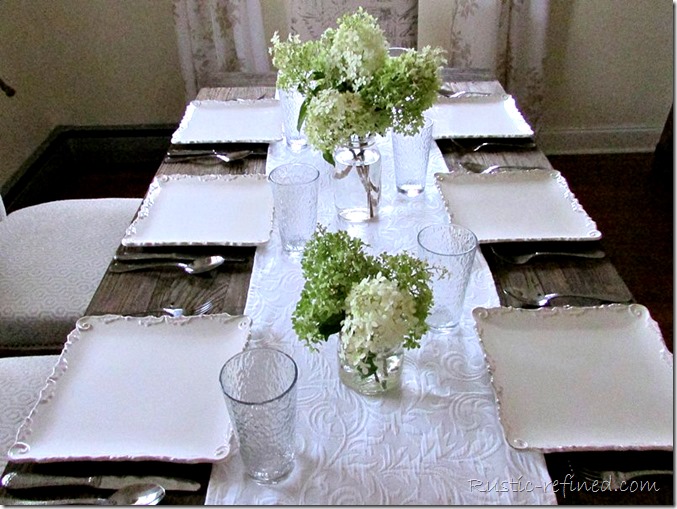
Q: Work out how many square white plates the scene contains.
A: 6